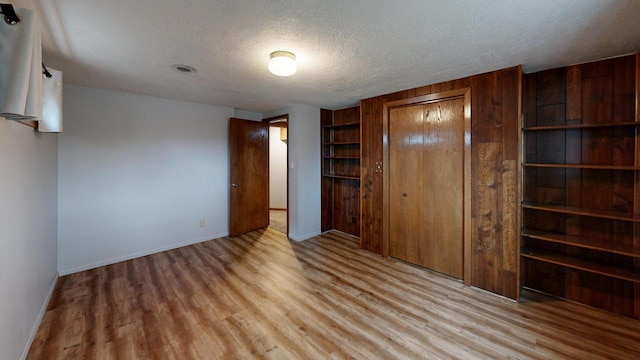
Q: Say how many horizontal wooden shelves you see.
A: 9